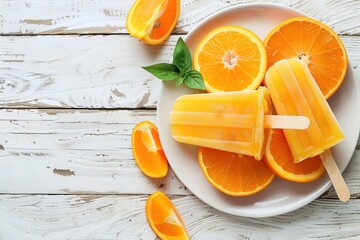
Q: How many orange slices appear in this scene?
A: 7